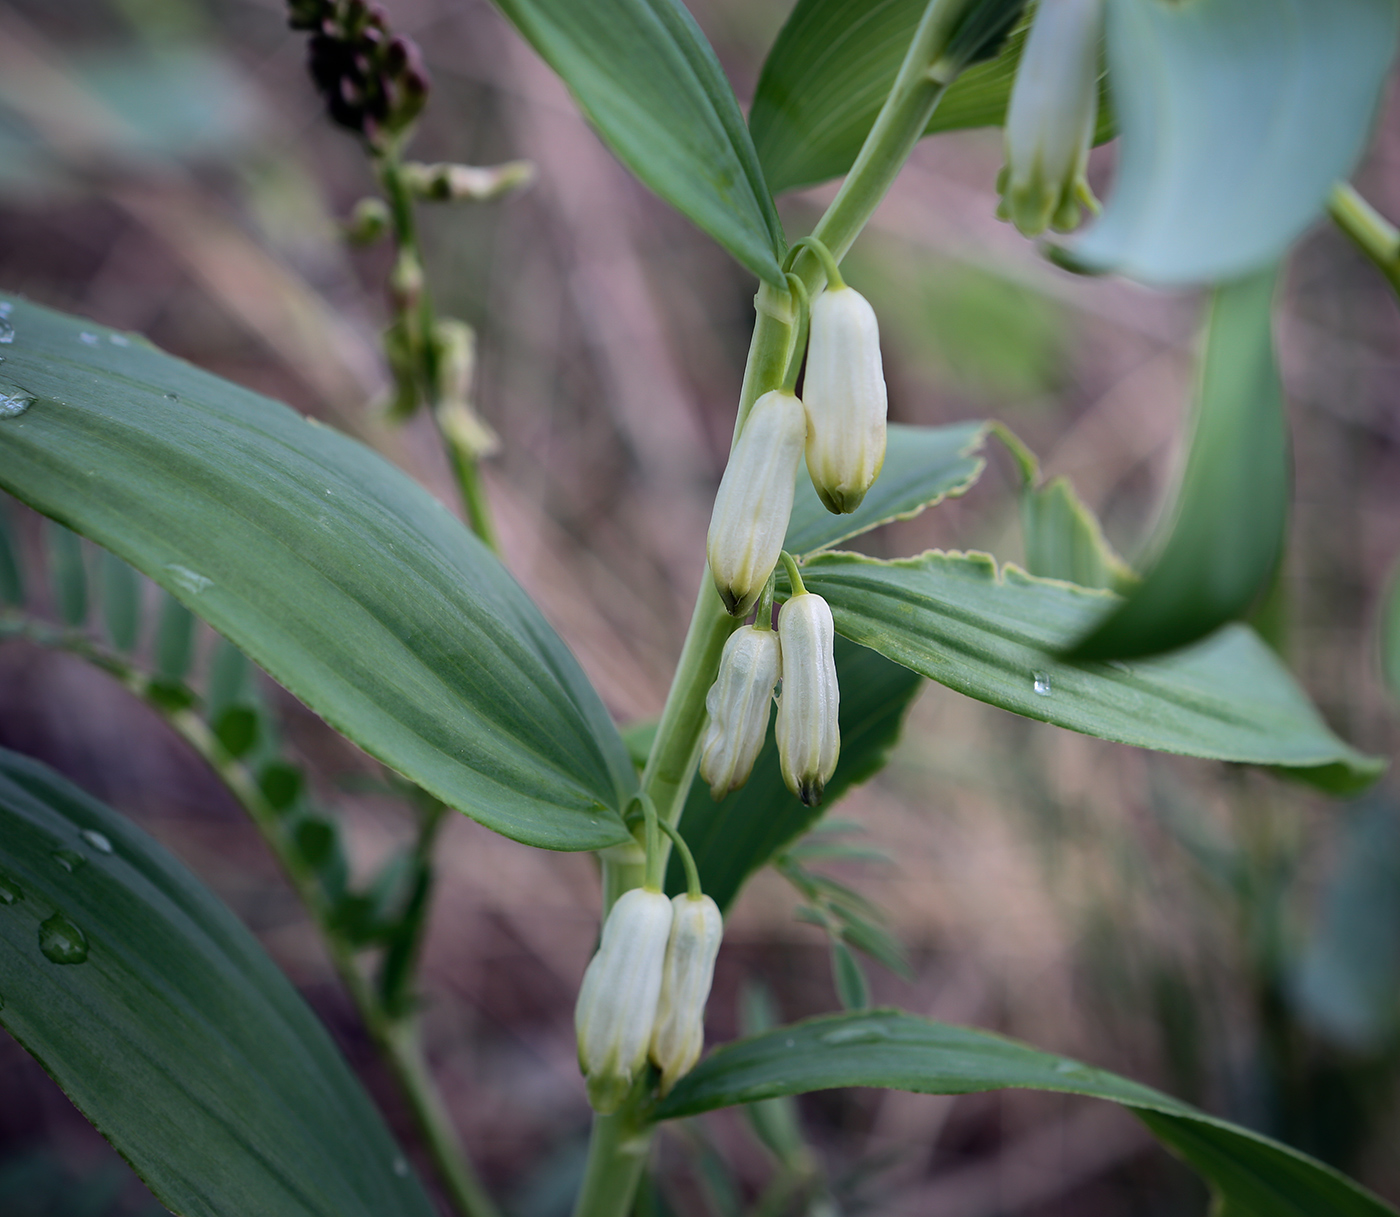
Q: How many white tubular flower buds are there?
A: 7